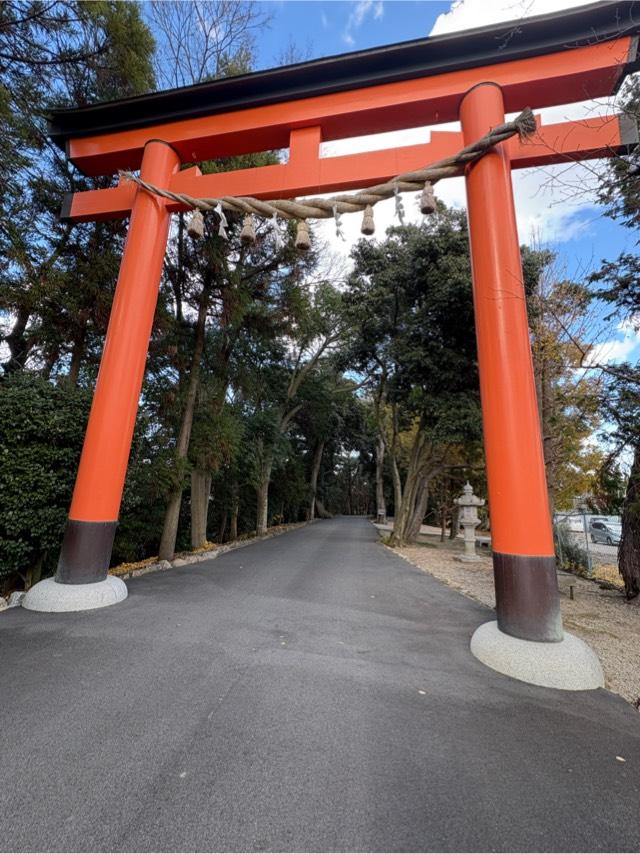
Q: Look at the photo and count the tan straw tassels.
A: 5